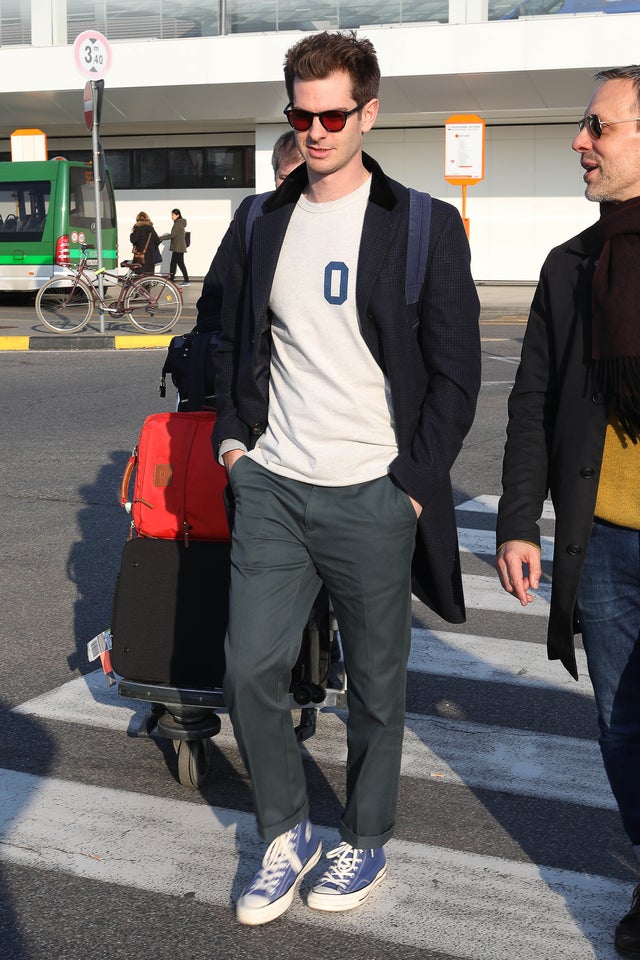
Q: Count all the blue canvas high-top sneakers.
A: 2